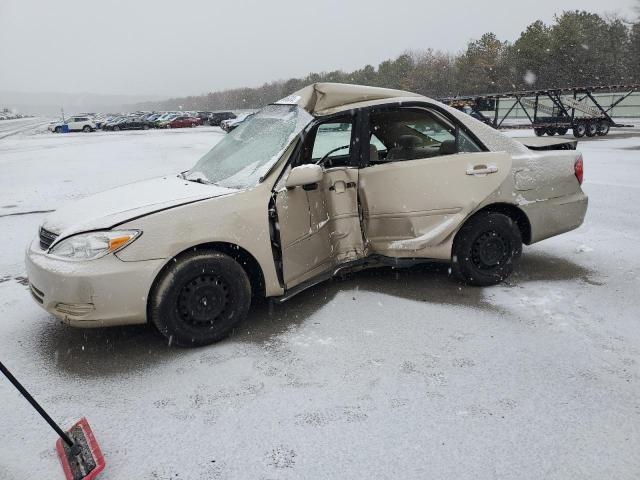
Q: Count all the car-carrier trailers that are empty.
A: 1